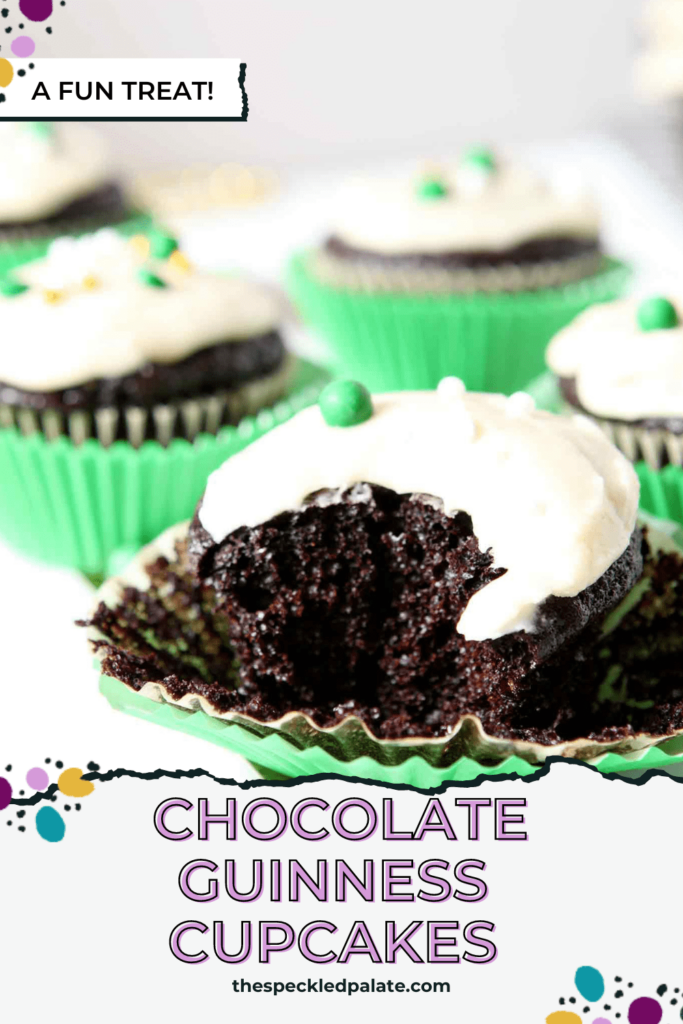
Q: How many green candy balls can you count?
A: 8